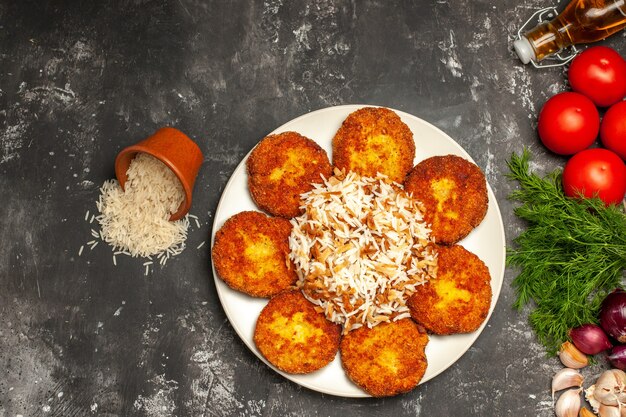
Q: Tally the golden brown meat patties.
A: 7